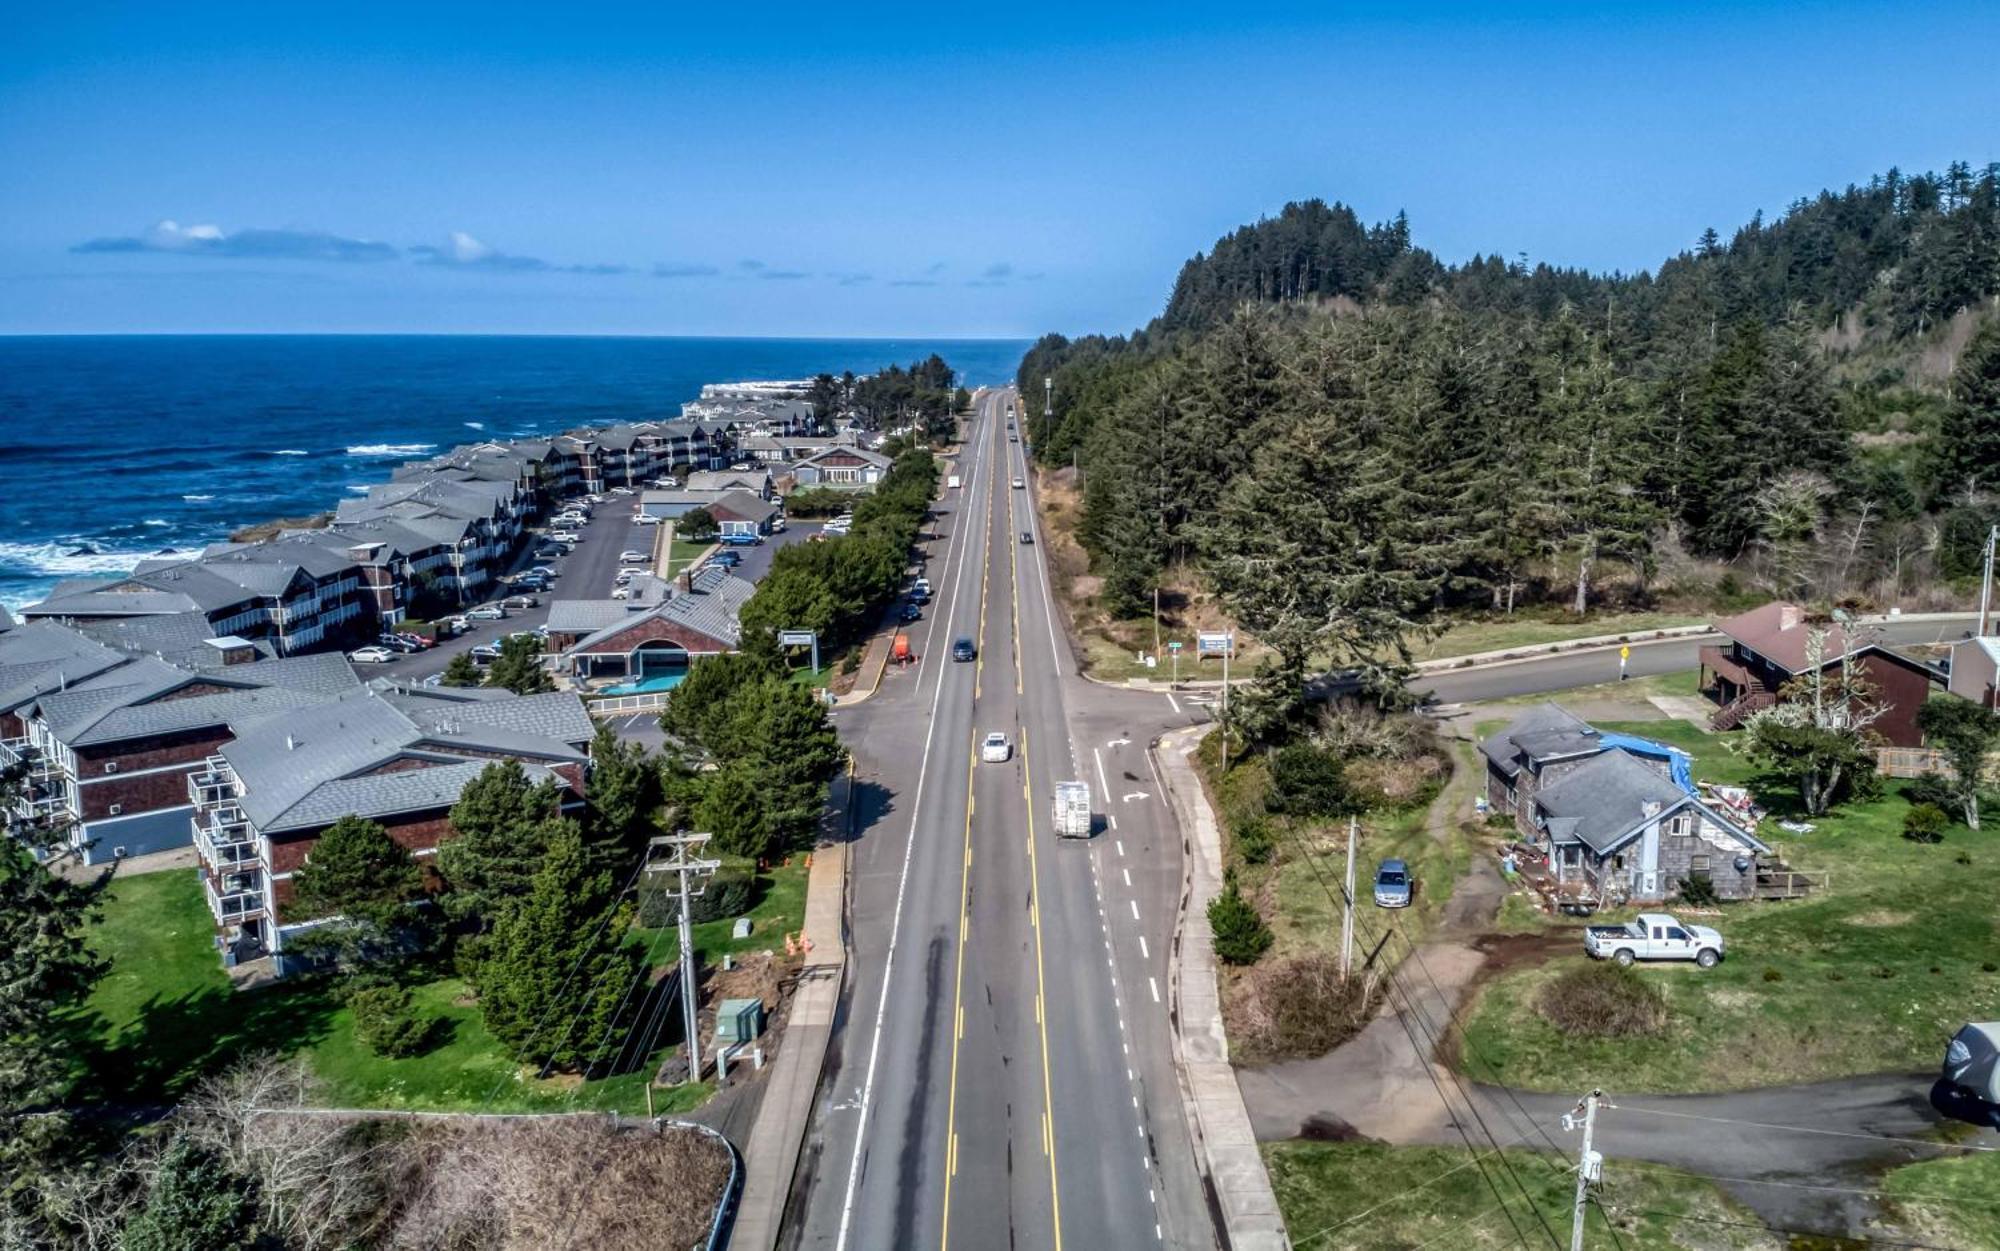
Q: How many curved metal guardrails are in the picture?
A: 1